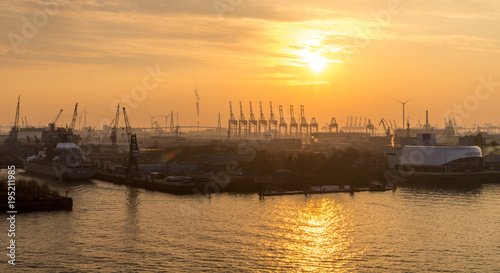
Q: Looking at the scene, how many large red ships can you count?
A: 0